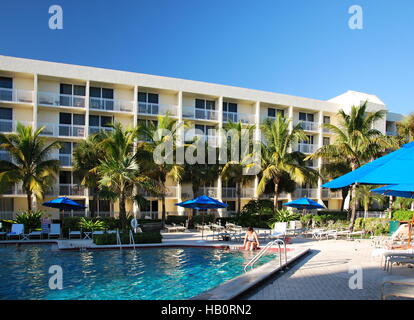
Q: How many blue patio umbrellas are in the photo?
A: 5